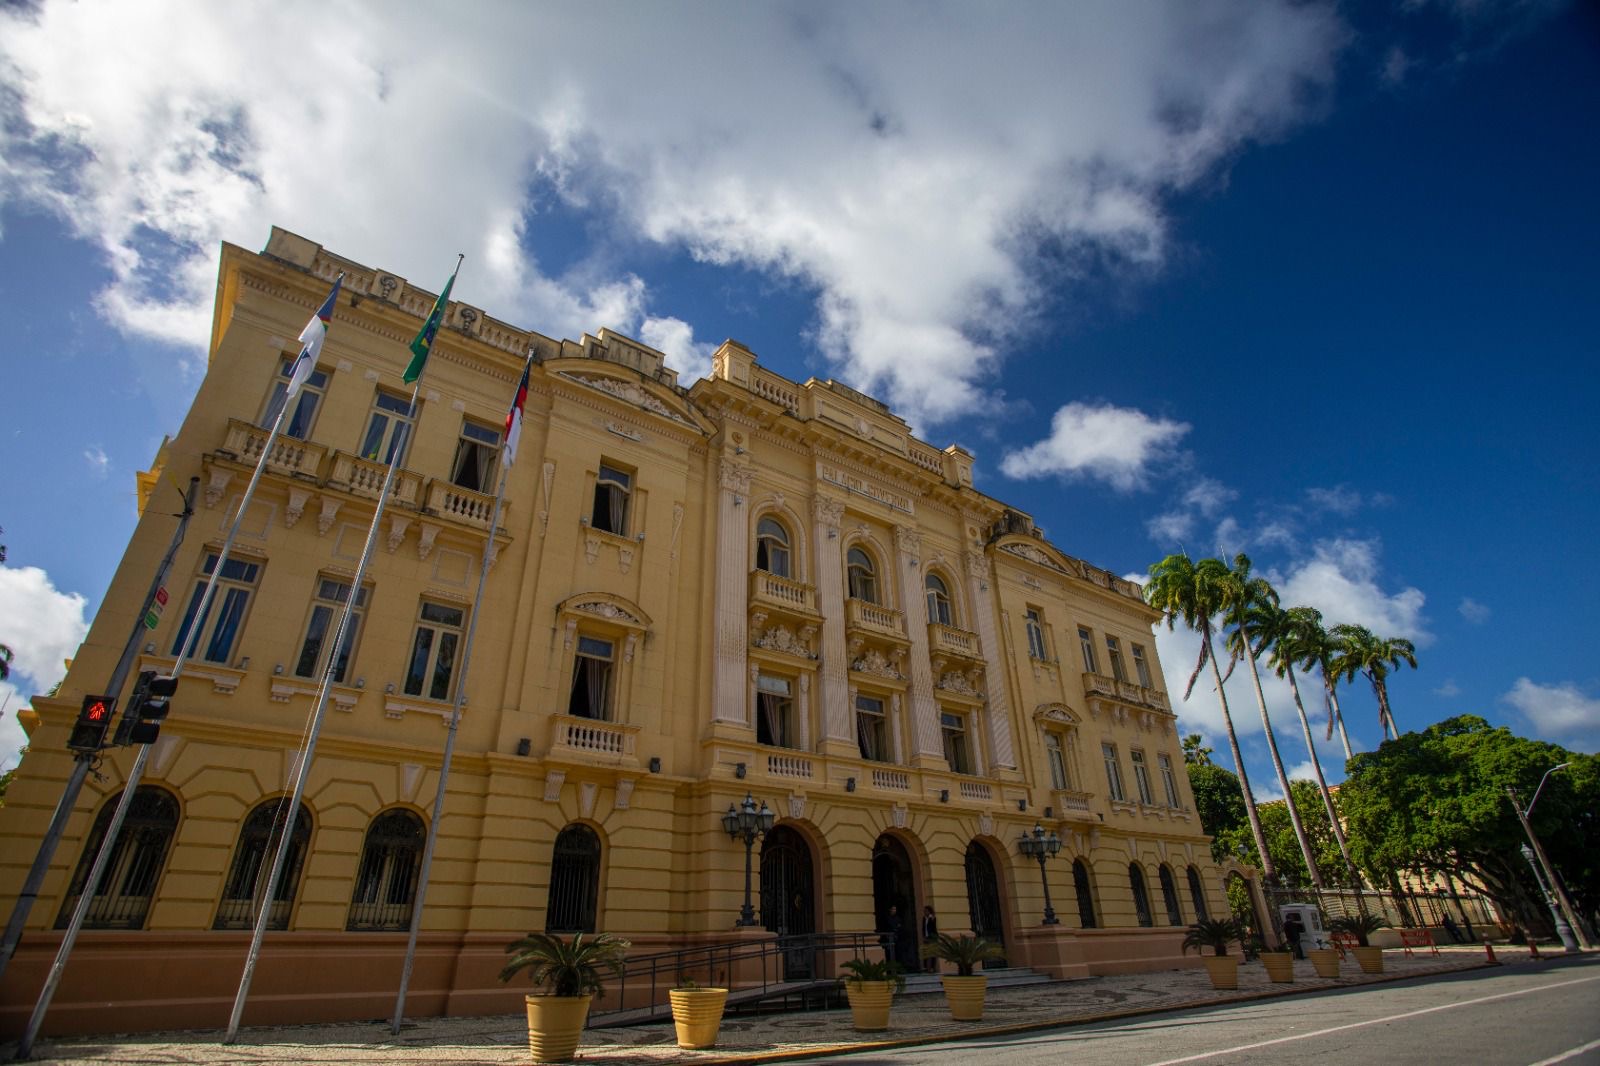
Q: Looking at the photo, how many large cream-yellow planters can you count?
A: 8